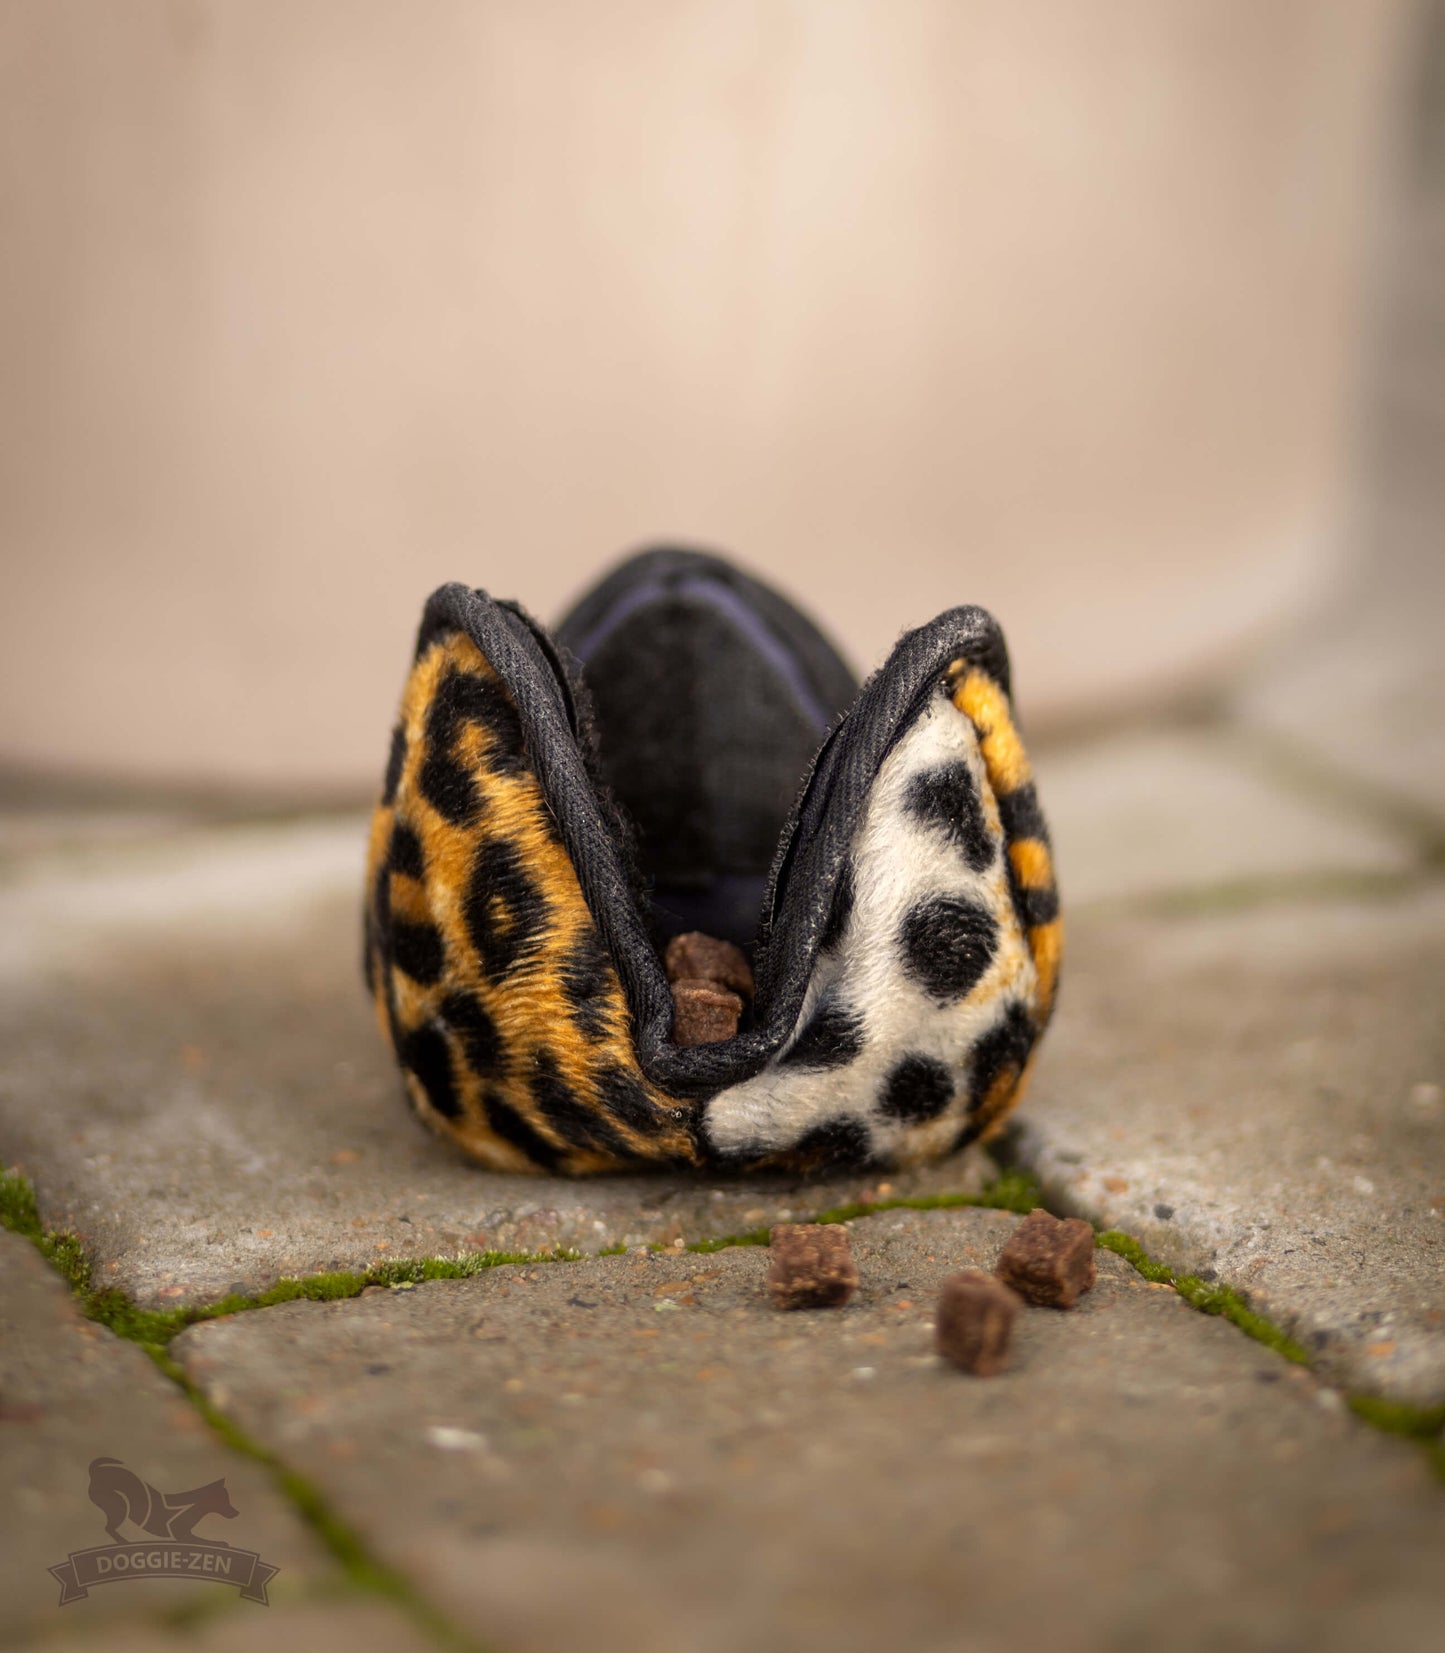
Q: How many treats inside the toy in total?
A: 2